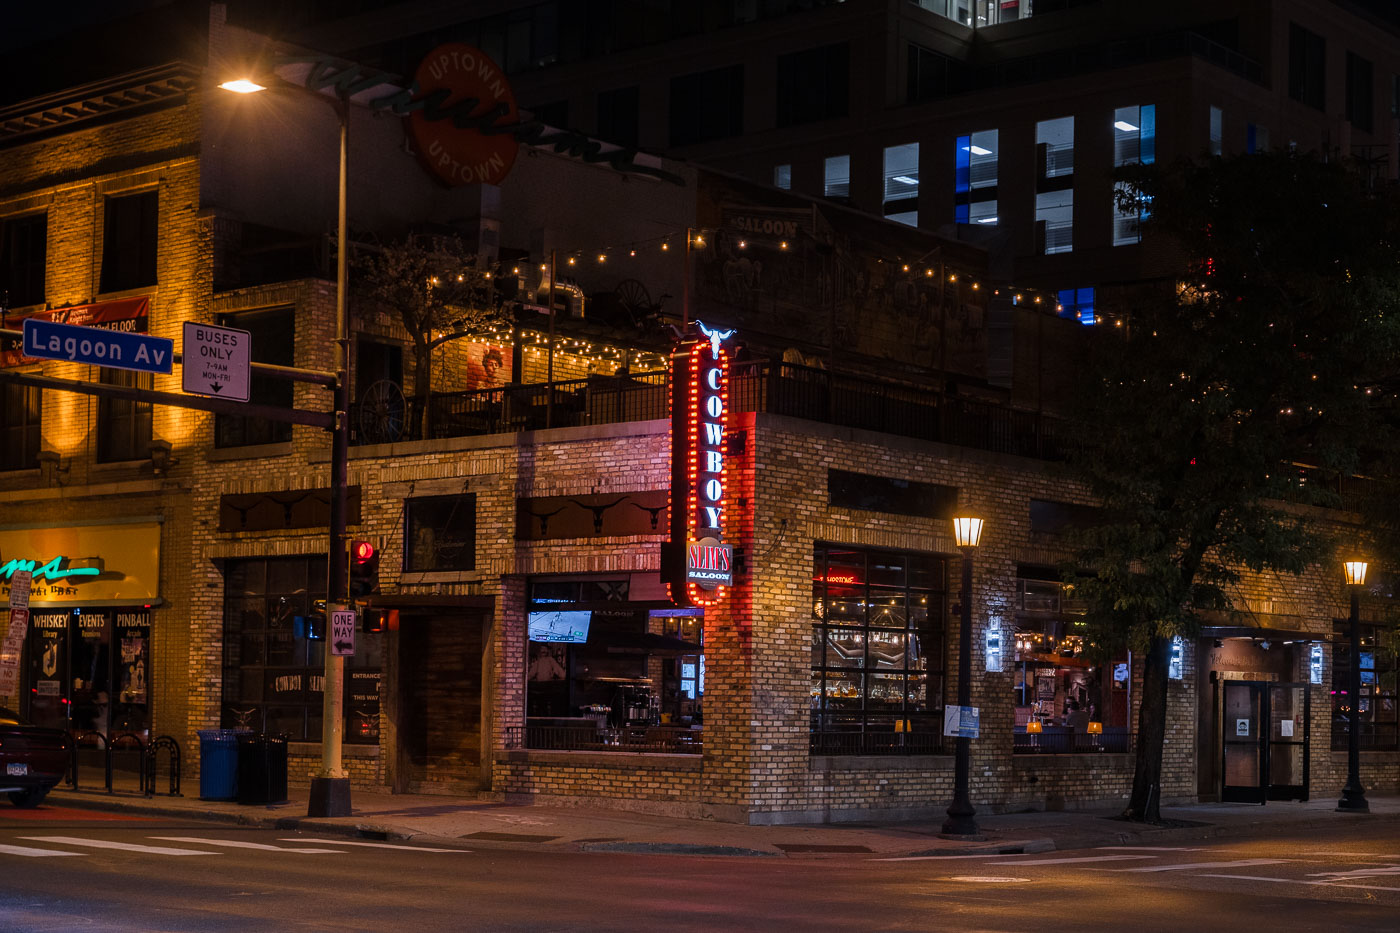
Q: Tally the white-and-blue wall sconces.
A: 3